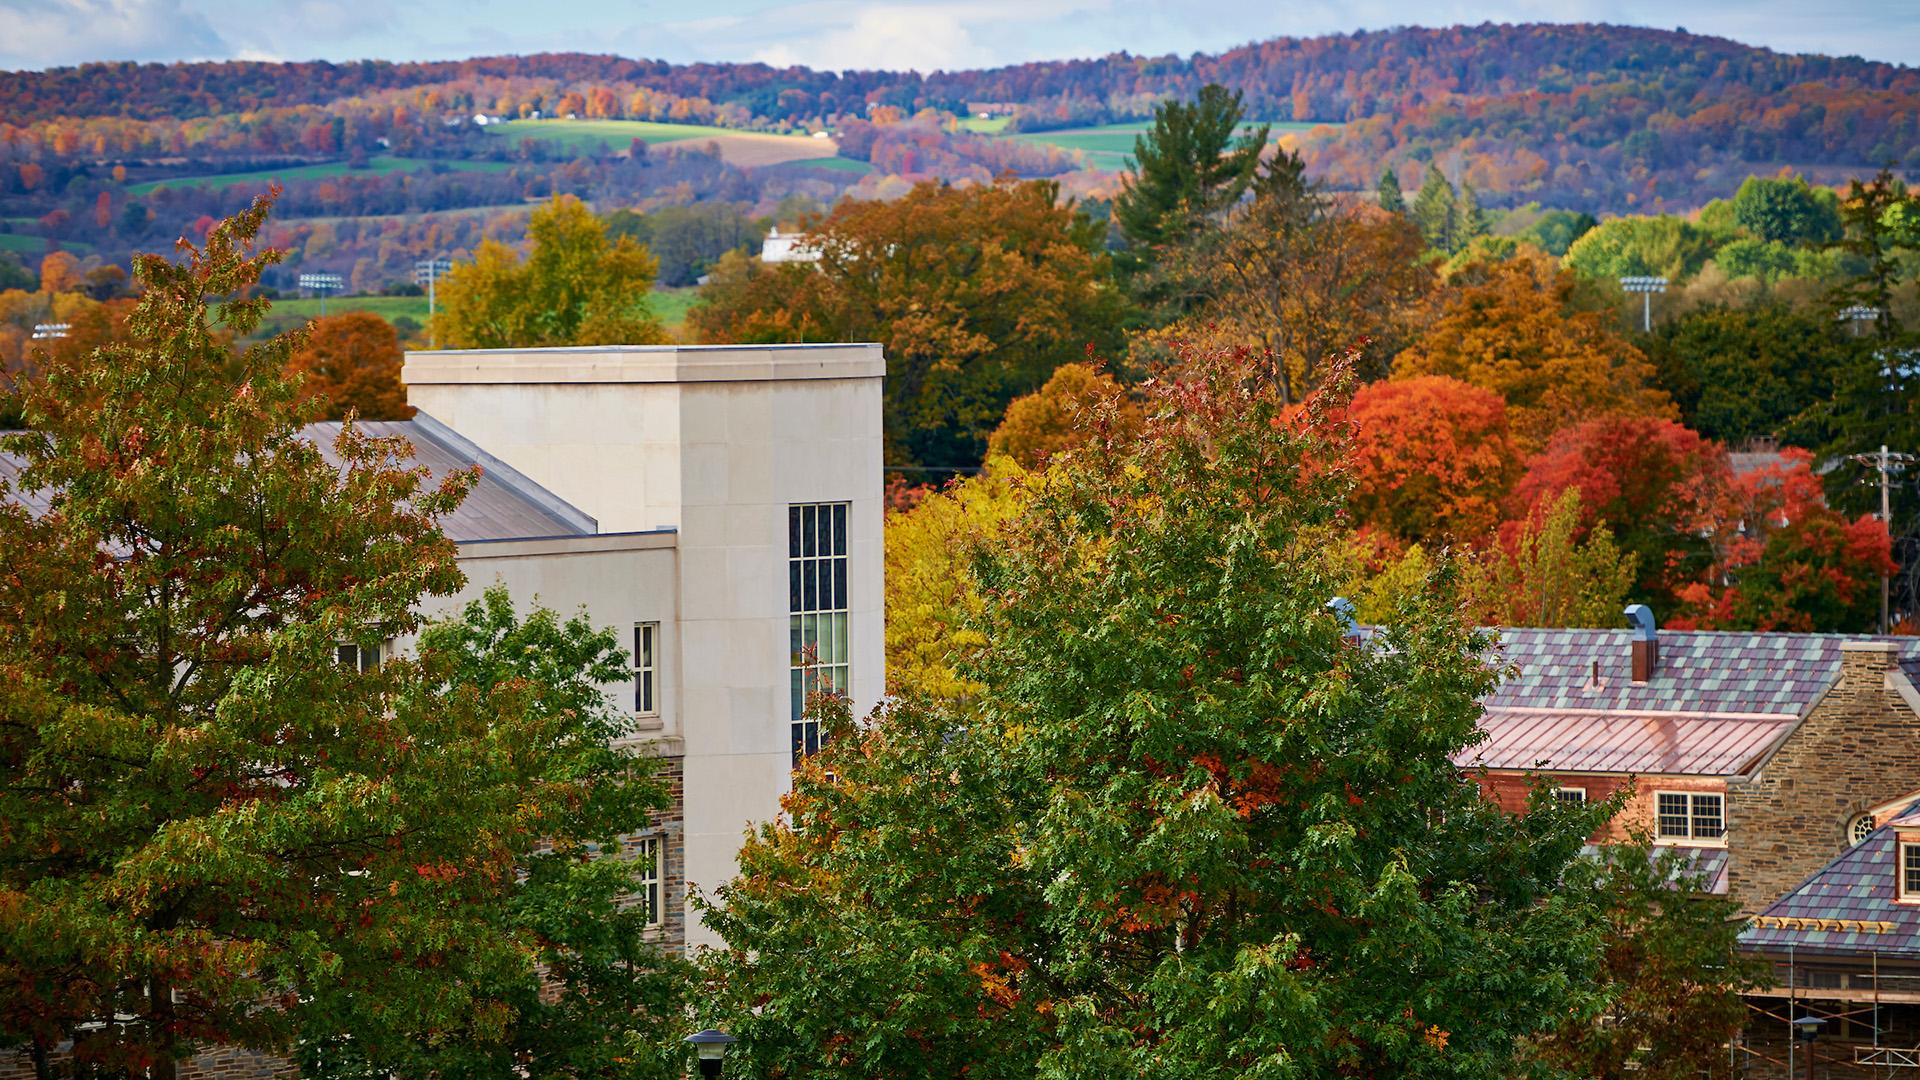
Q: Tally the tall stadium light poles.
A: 5